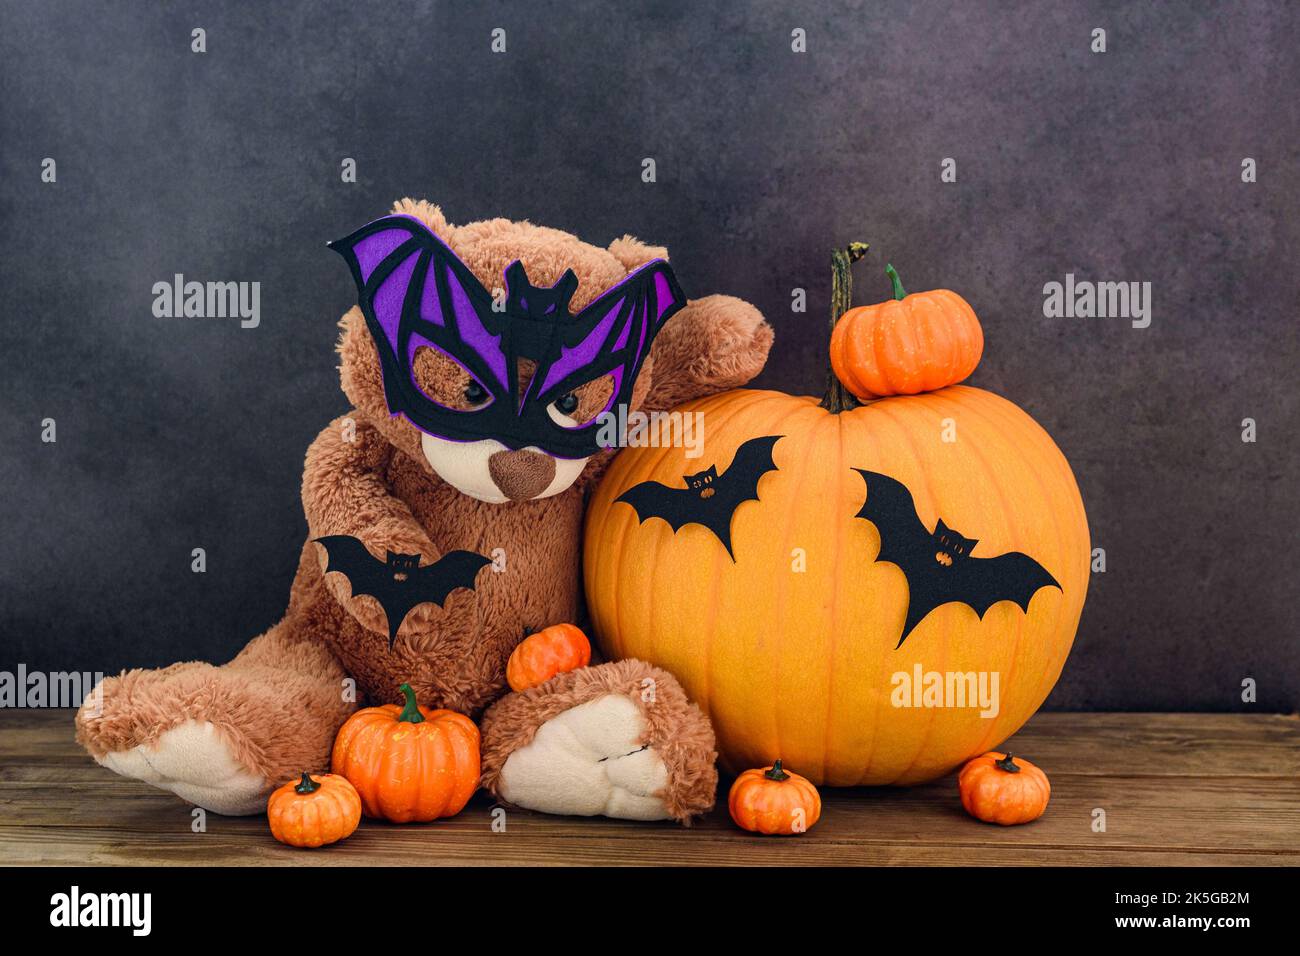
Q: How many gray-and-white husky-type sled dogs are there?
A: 0